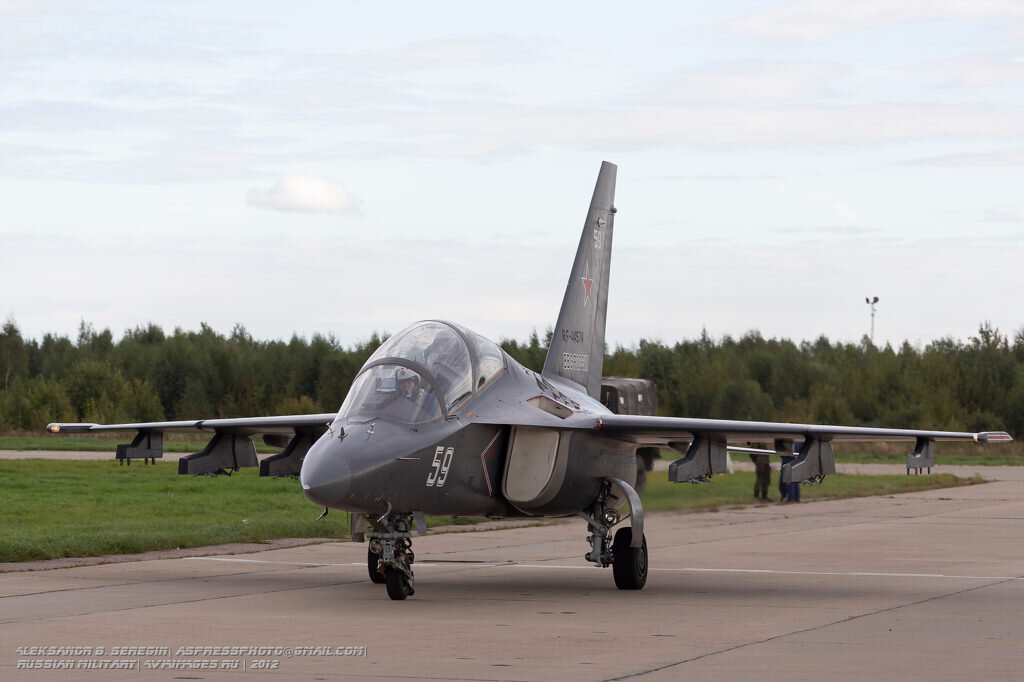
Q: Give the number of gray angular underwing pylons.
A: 6